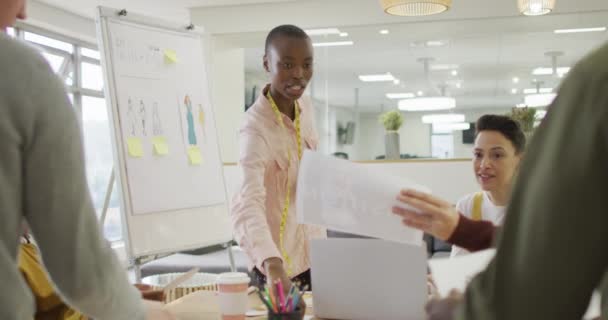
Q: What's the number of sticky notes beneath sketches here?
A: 3